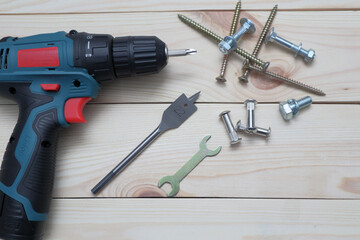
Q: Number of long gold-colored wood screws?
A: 4